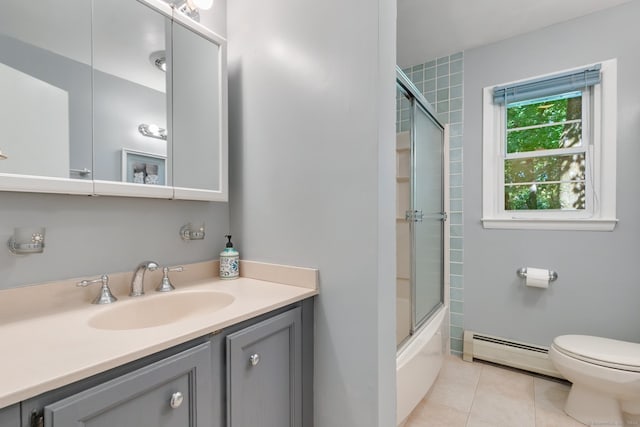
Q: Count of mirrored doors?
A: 3